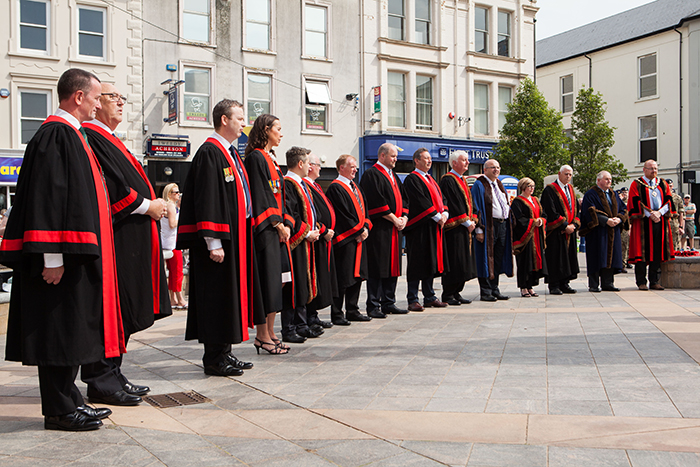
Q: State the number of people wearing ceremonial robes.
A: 15